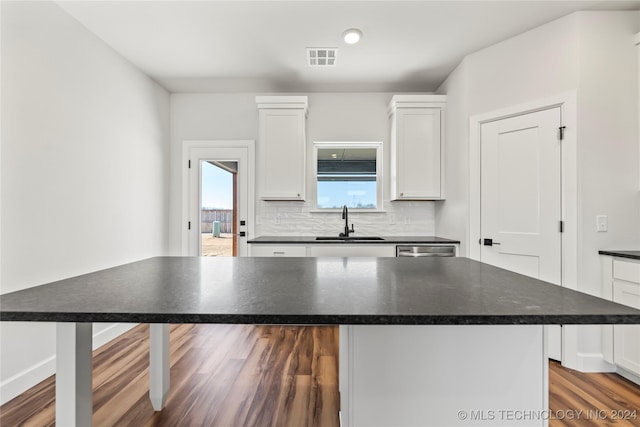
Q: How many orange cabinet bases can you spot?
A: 0